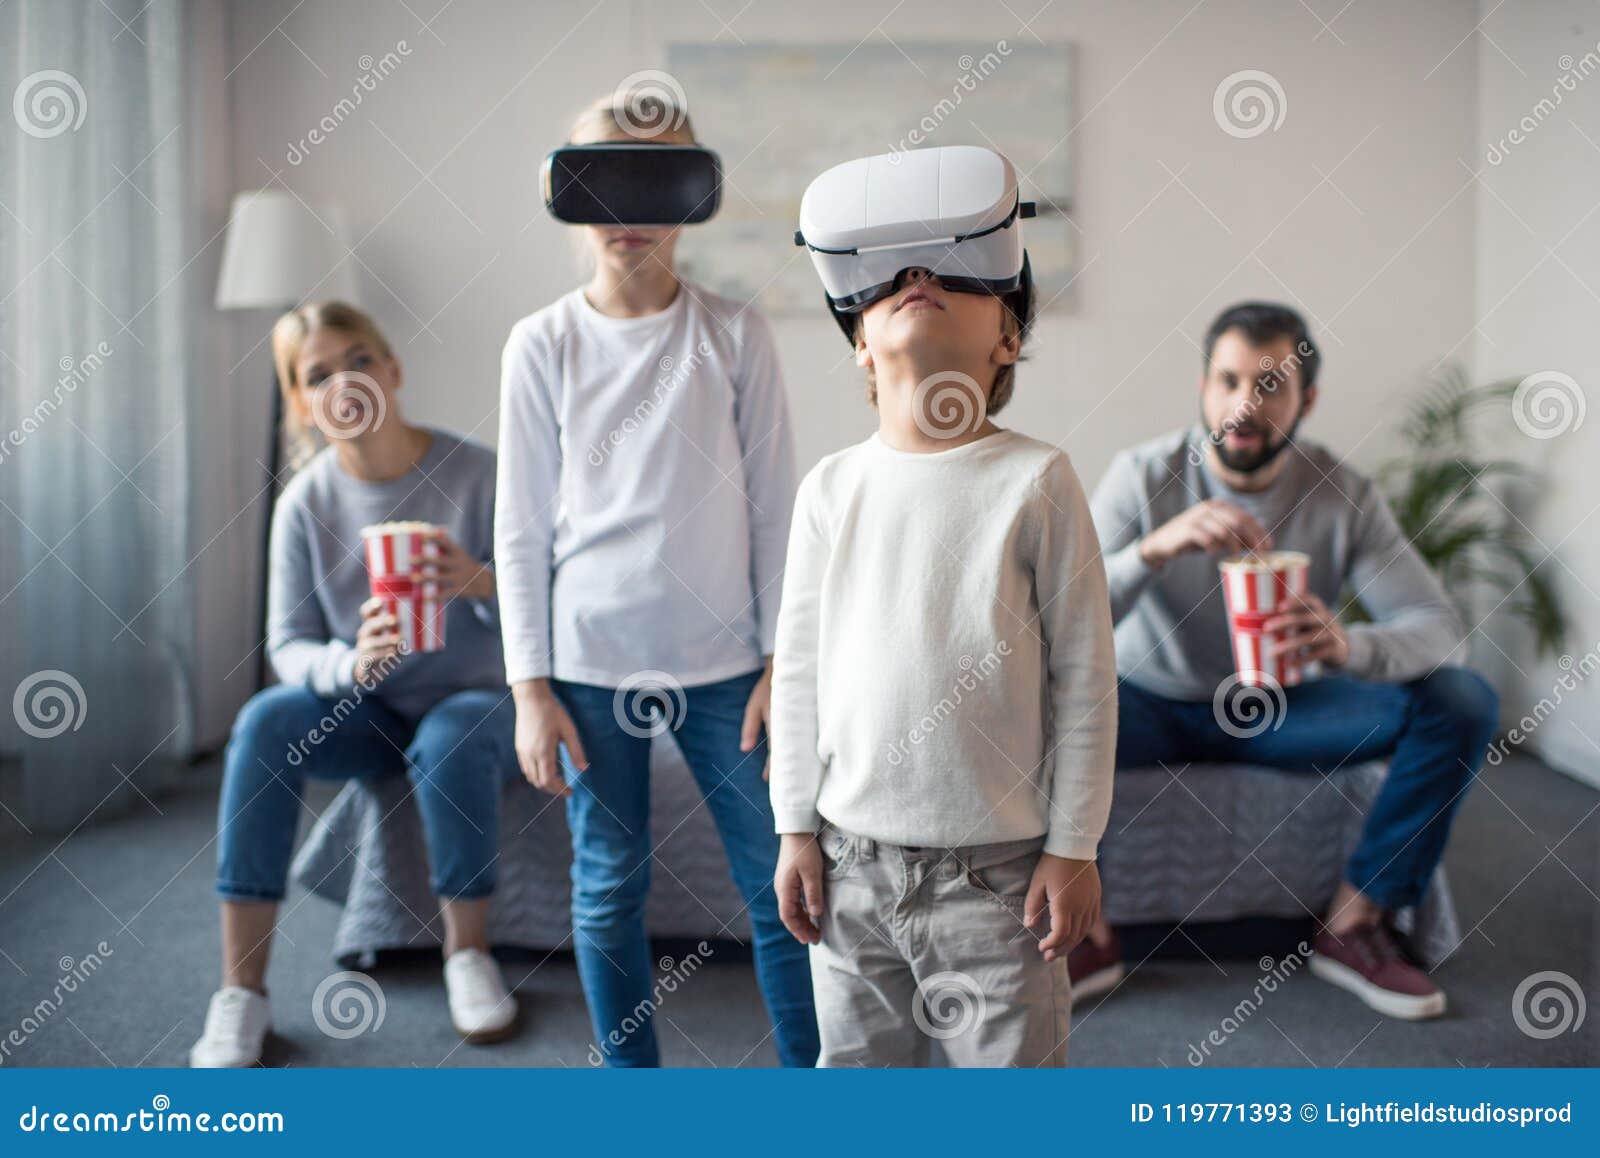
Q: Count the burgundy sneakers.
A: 2